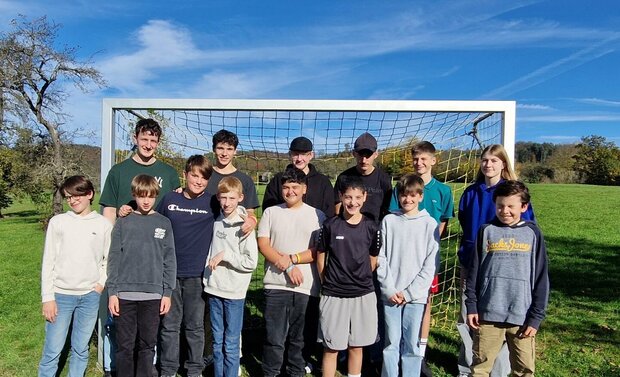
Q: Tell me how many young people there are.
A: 14